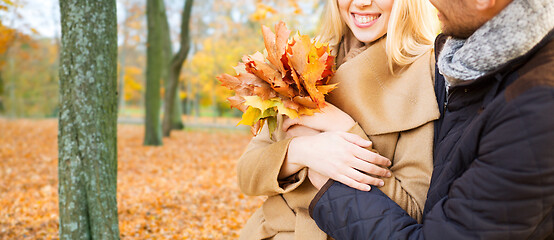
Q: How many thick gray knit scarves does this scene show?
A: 1